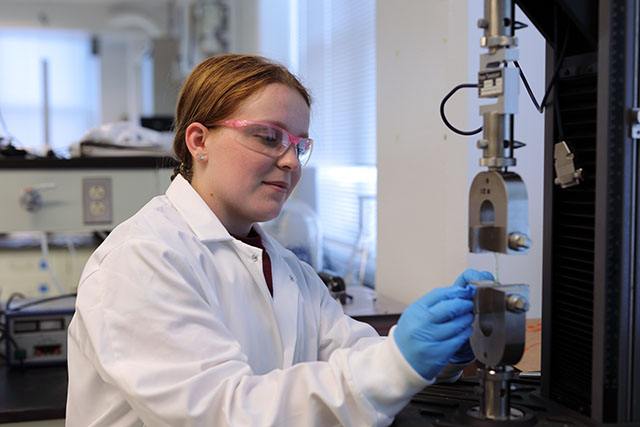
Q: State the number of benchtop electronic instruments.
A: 1